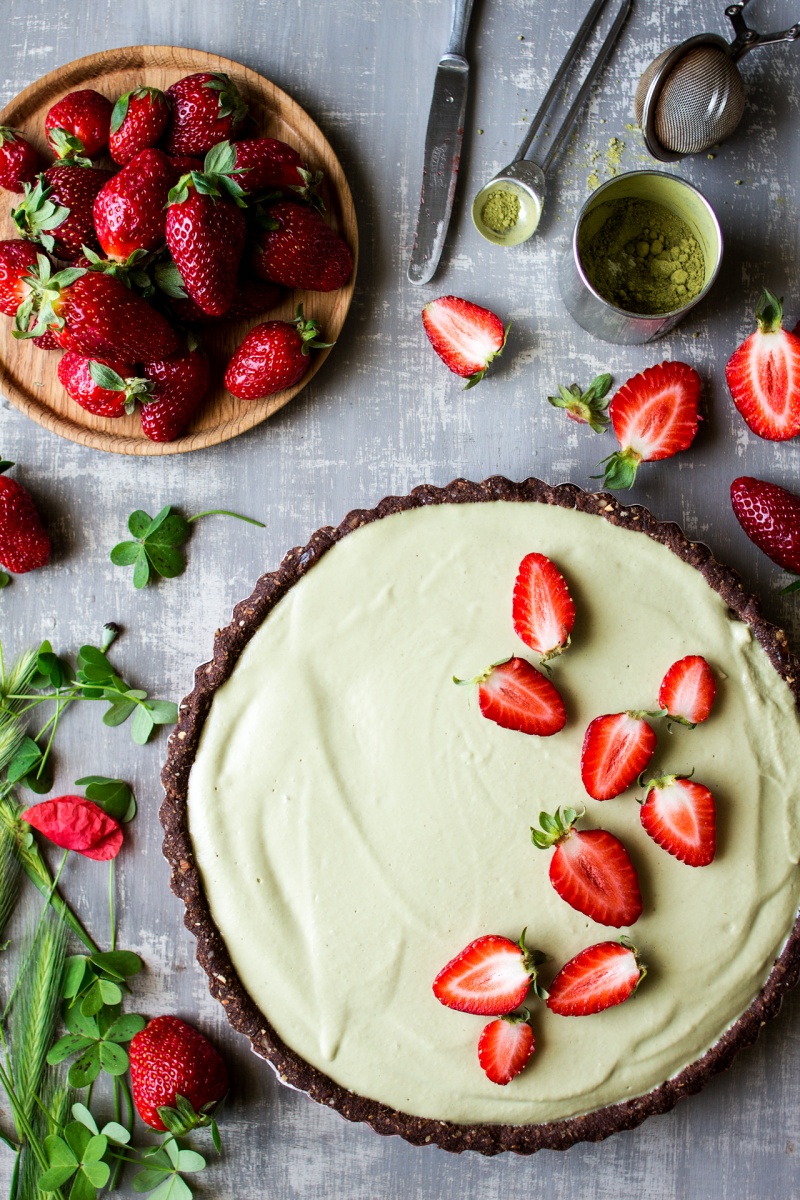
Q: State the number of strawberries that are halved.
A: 12